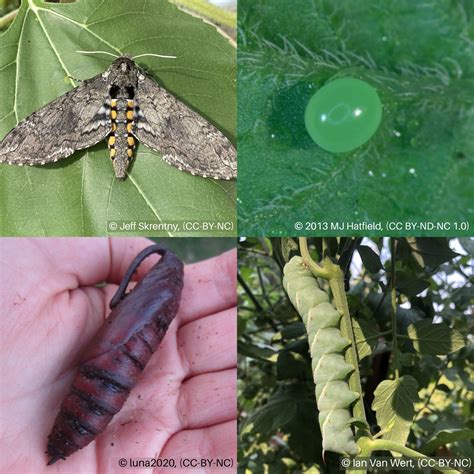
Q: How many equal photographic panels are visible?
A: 4